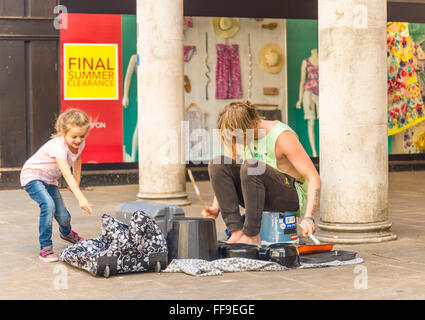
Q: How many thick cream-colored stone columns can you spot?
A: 2